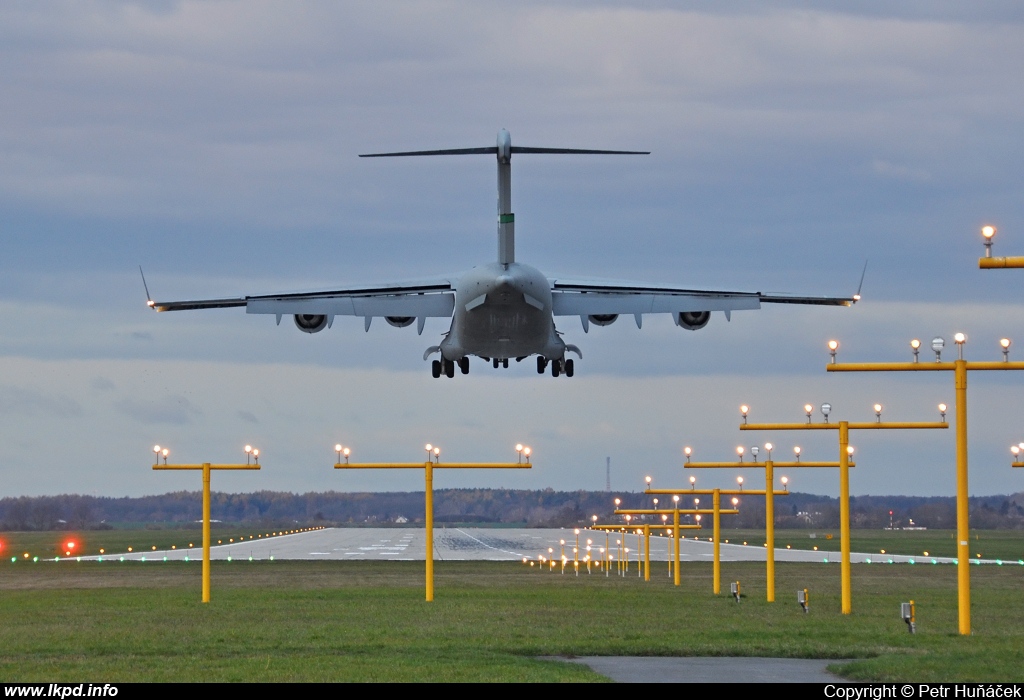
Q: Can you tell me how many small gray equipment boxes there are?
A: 3